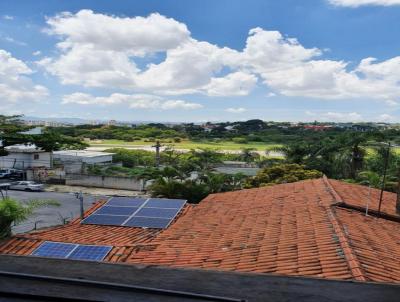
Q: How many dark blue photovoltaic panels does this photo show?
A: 8